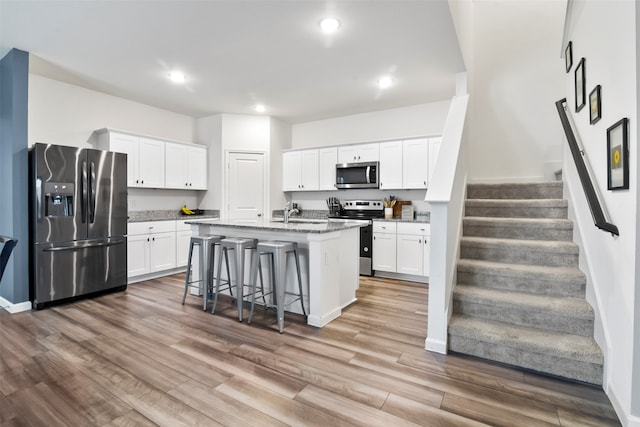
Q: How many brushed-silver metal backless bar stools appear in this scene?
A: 3